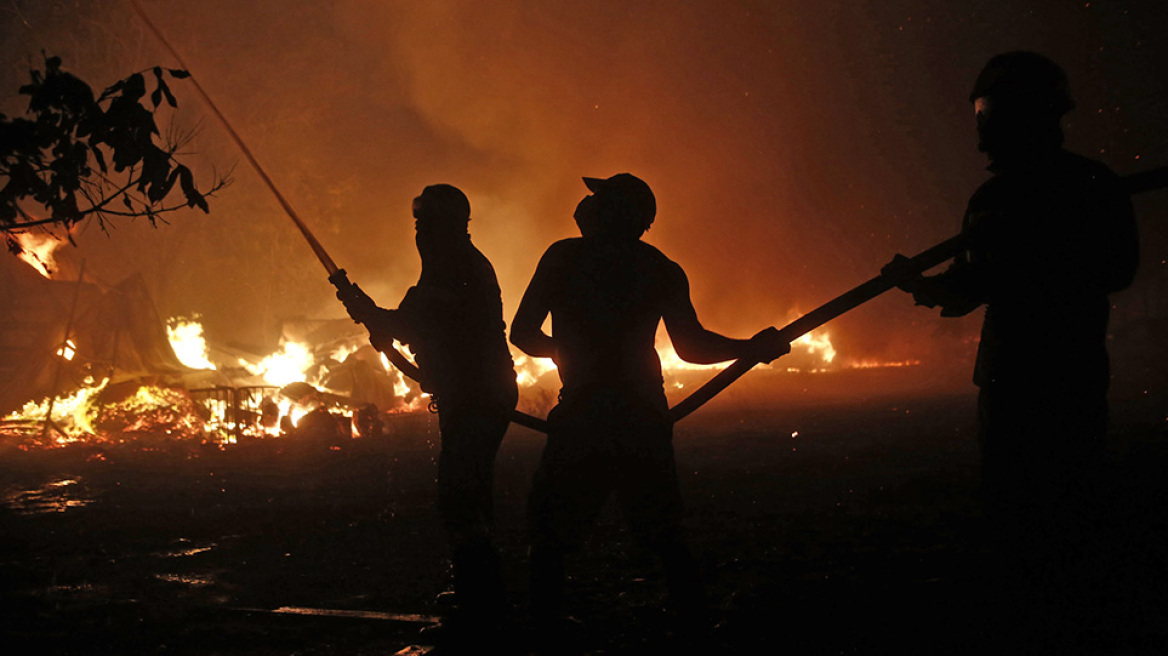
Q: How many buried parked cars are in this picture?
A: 0